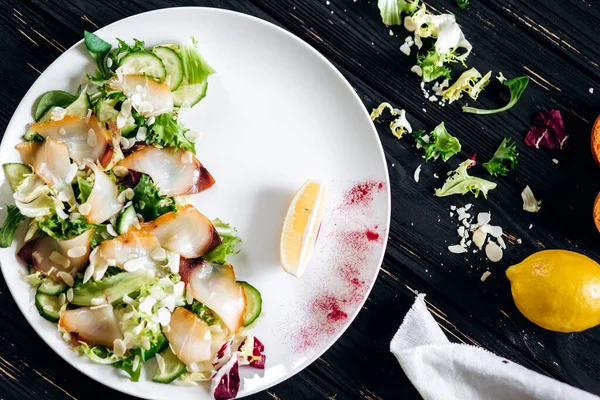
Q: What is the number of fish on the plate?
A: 11